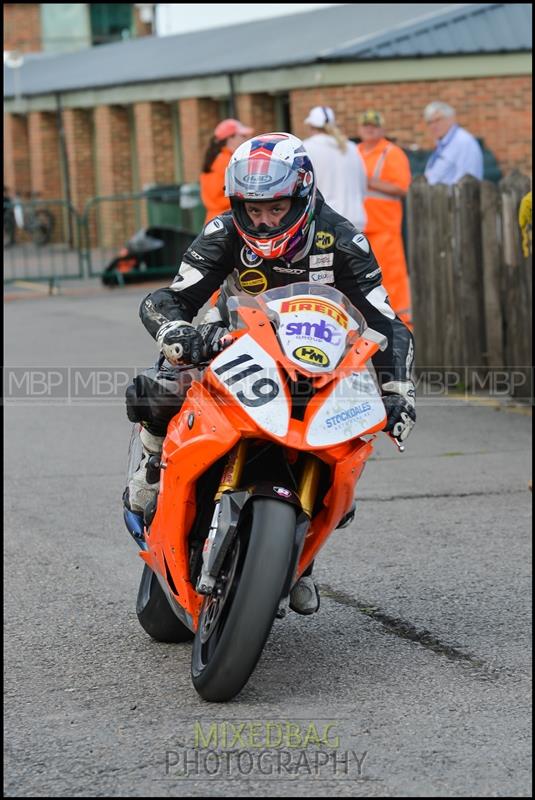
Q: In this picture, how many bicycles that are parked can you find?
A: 1